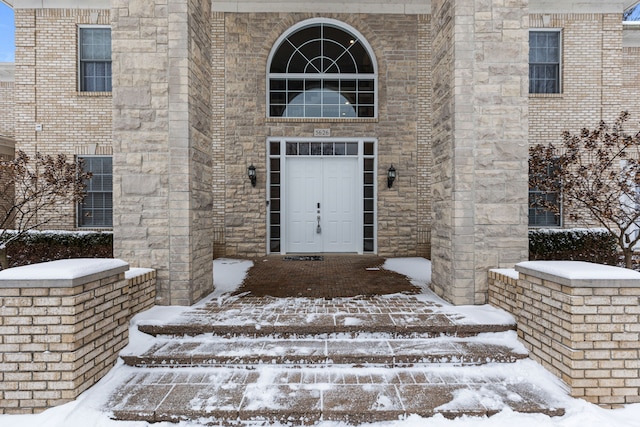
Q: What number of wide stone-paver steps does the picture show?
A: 3